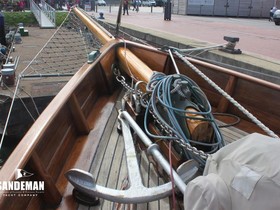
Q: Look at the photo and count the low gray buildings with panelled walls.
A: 1